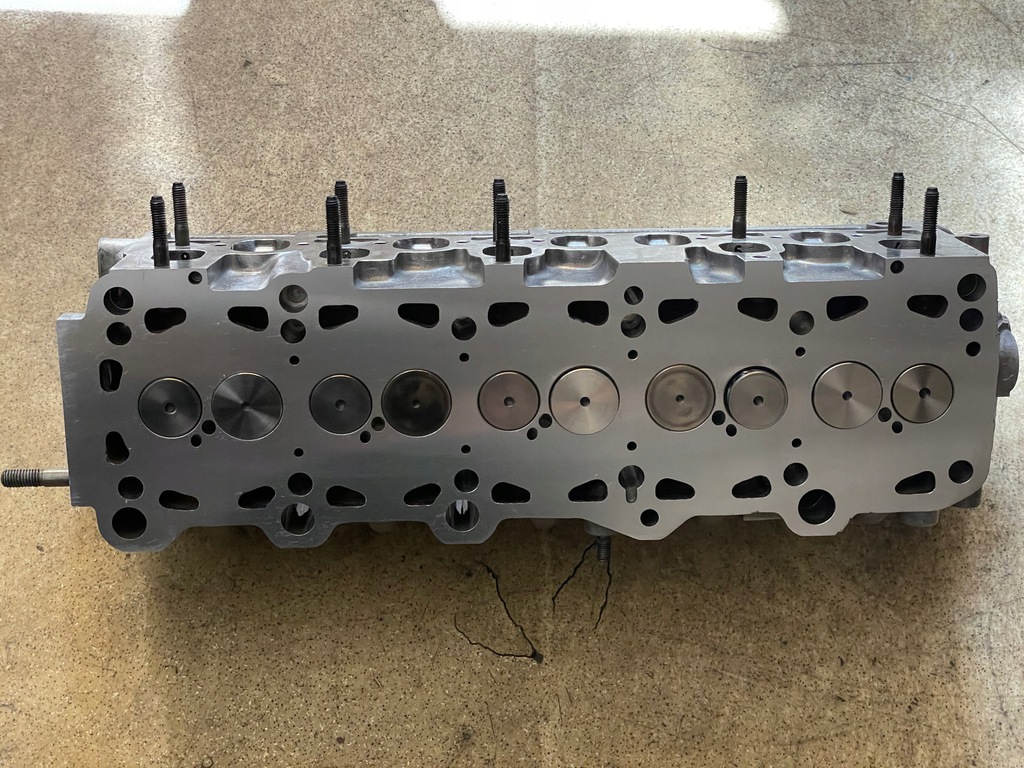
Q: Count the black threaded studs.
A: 9